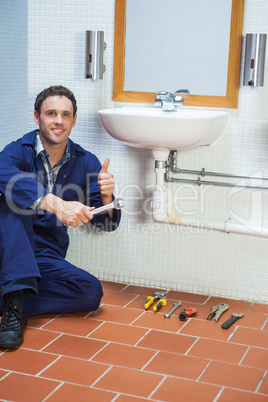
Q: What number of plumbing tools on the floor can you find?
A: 5